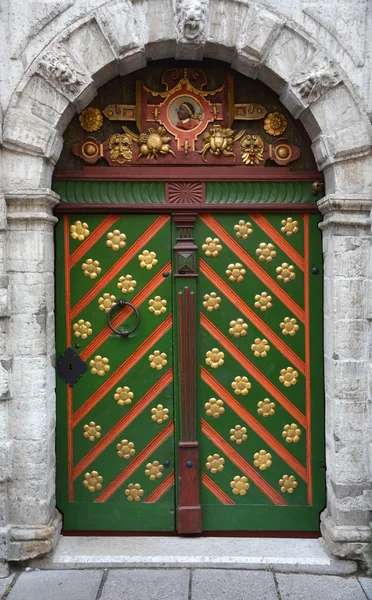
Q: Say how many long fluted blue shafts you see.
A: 0